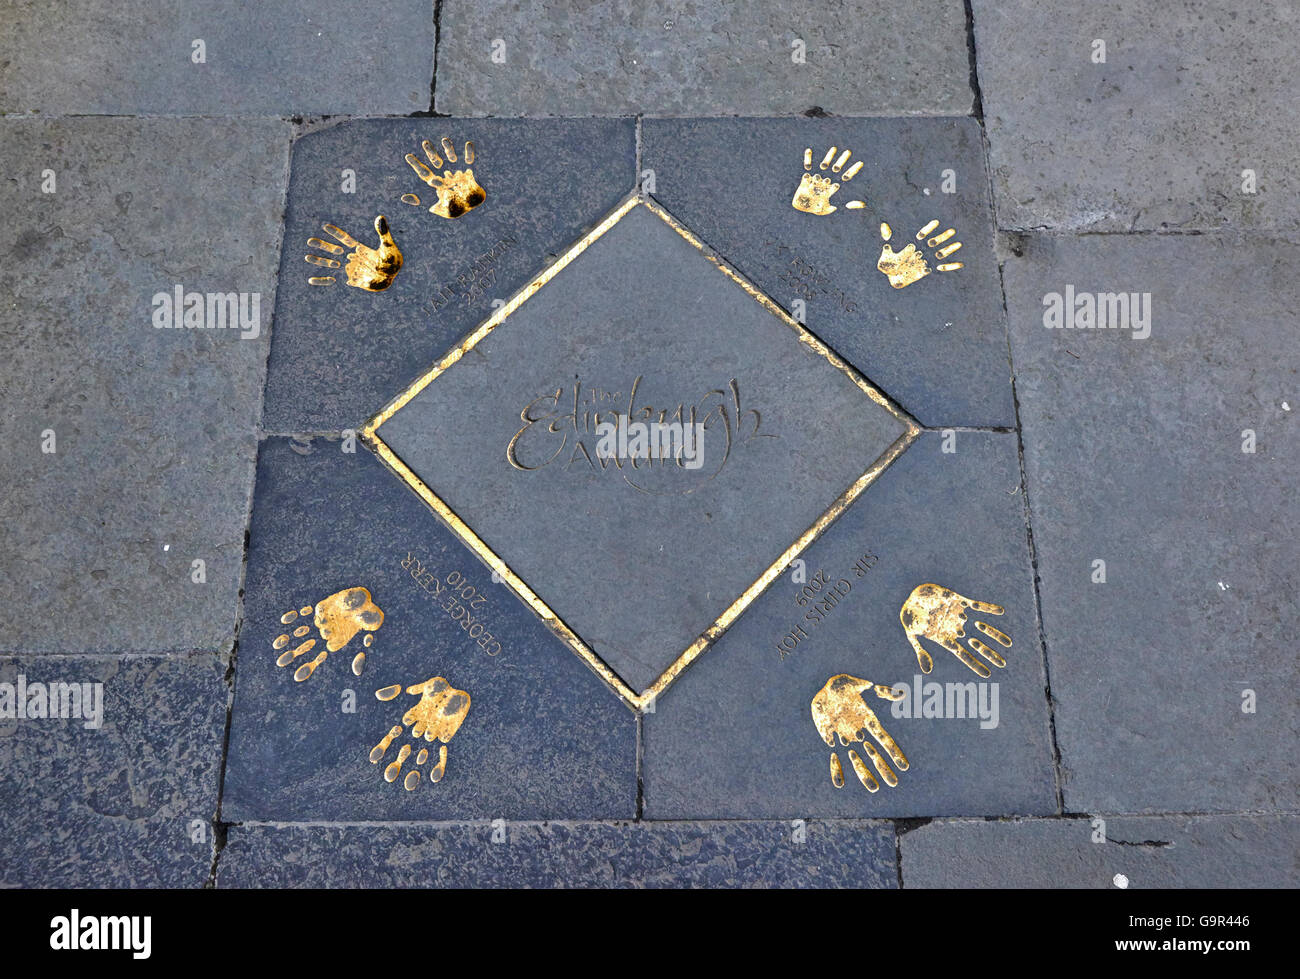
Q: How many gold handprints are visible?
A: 8